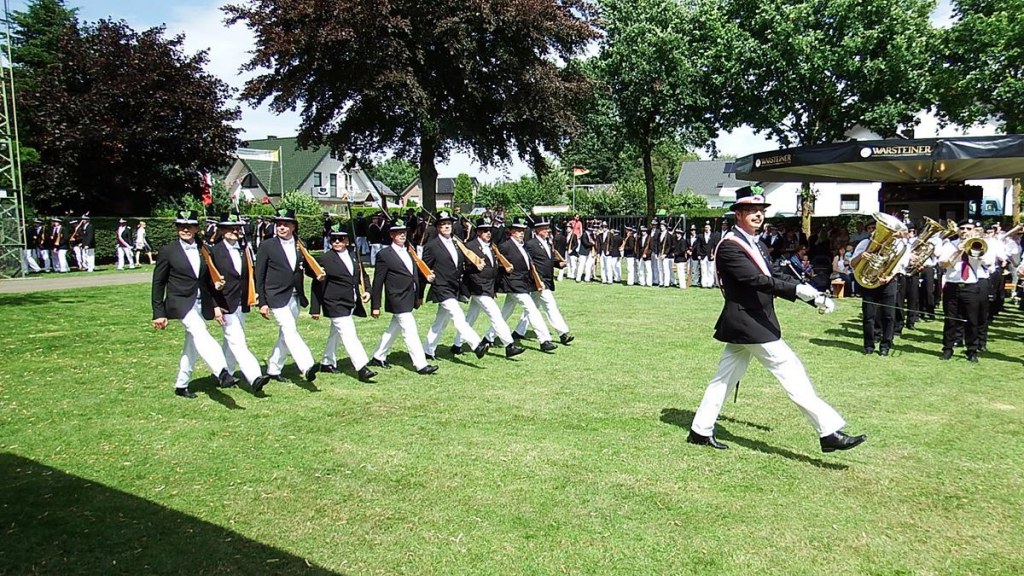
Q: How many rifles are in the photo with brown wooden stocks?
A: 9